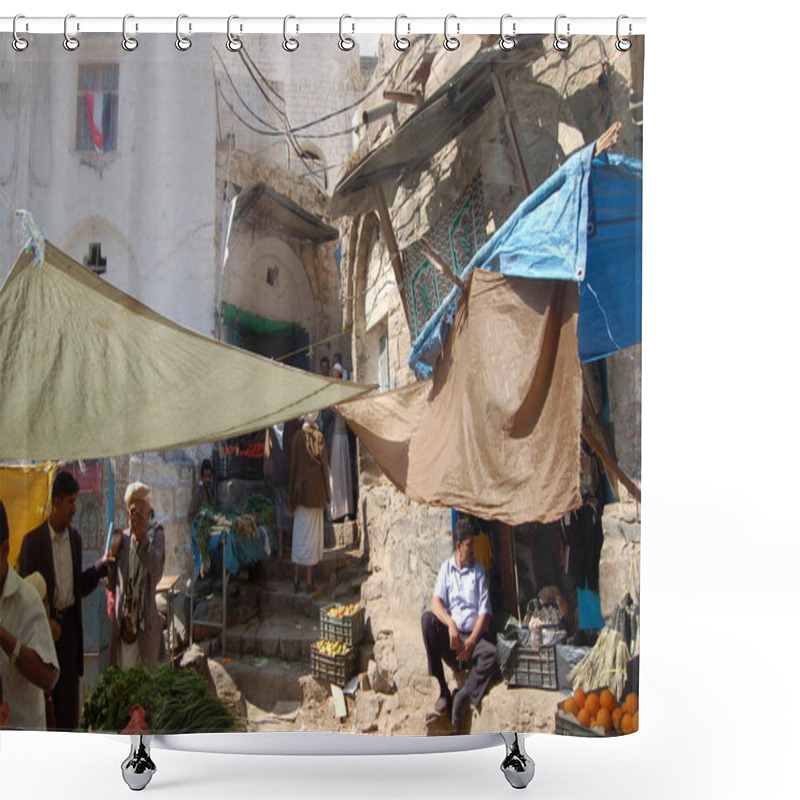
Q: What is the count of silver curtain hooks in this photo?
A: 12